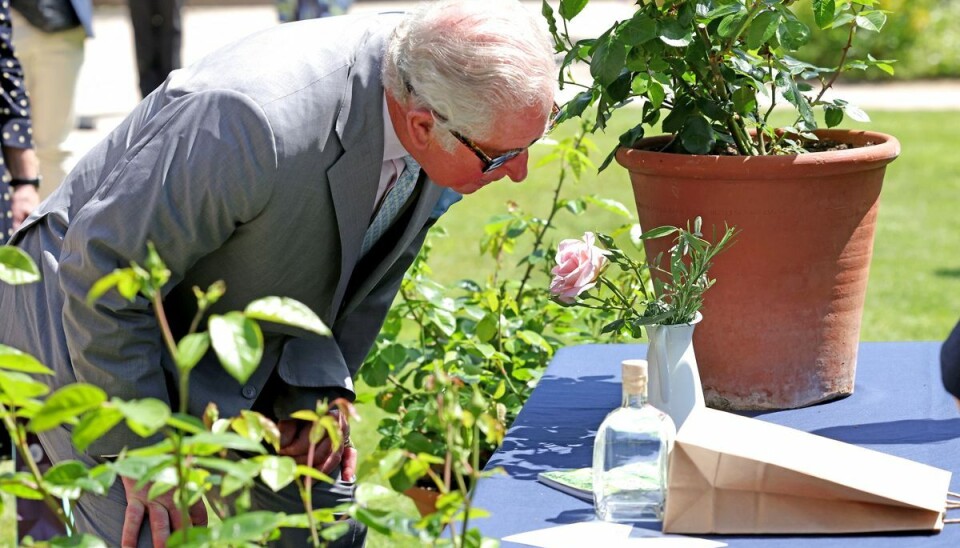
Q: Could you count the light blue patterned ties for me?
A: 1